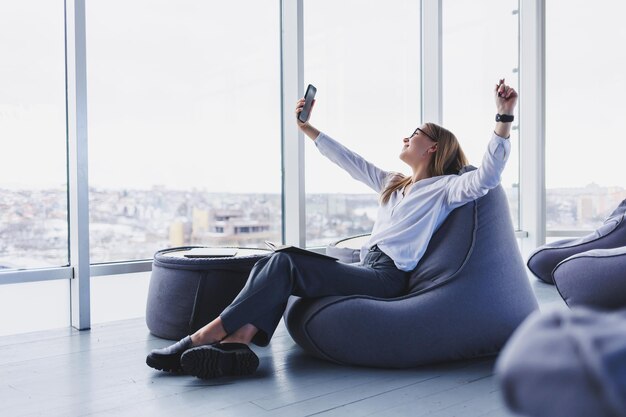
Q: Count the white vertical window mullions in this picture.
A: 4